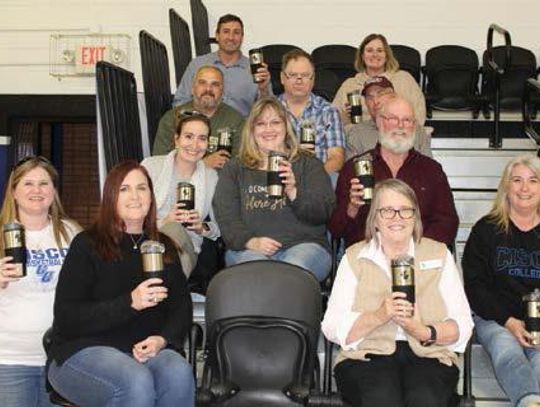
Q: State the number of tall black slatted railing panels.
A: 4